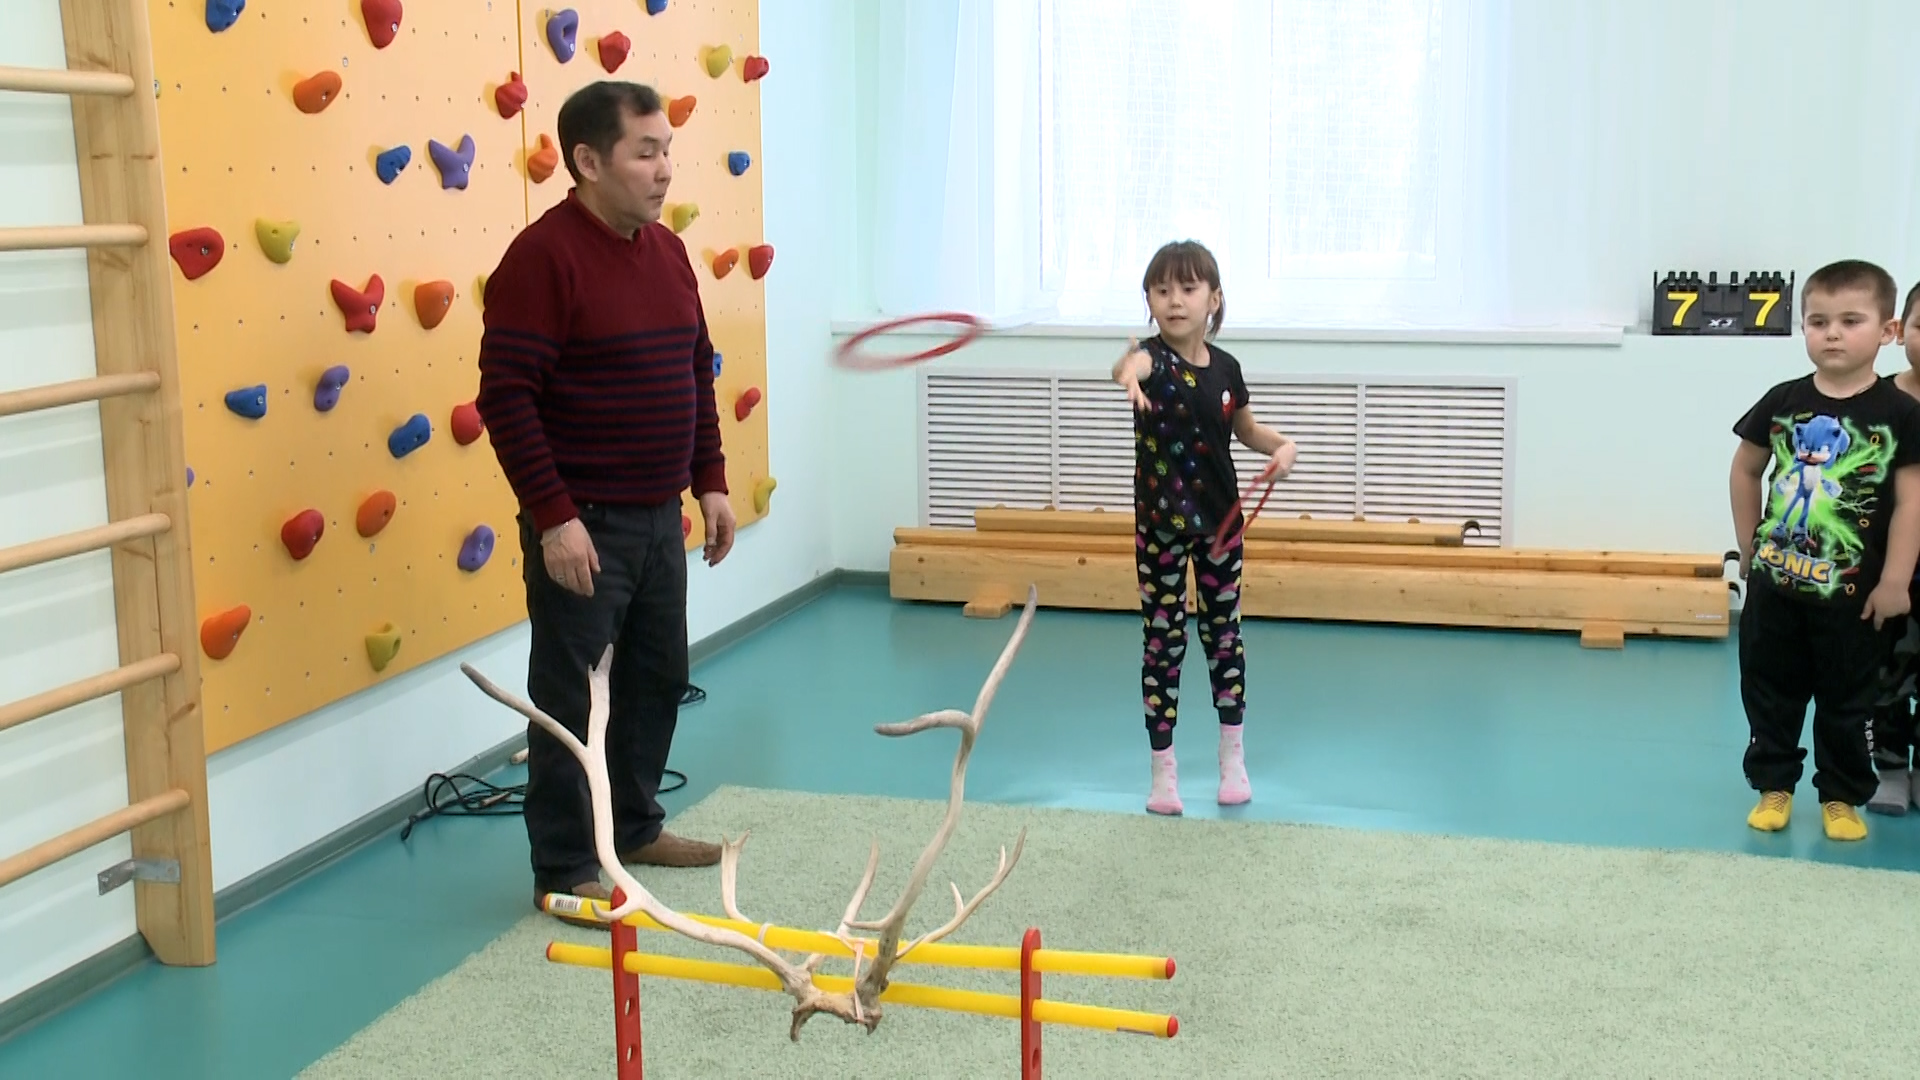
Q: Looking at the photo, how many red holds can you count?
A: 11